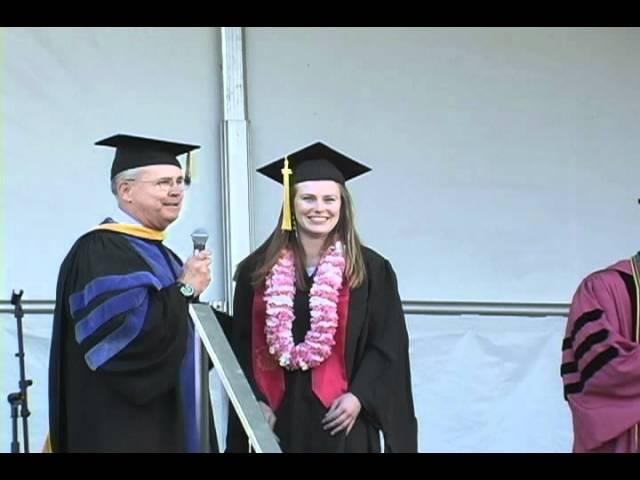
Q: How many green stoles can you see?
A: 0